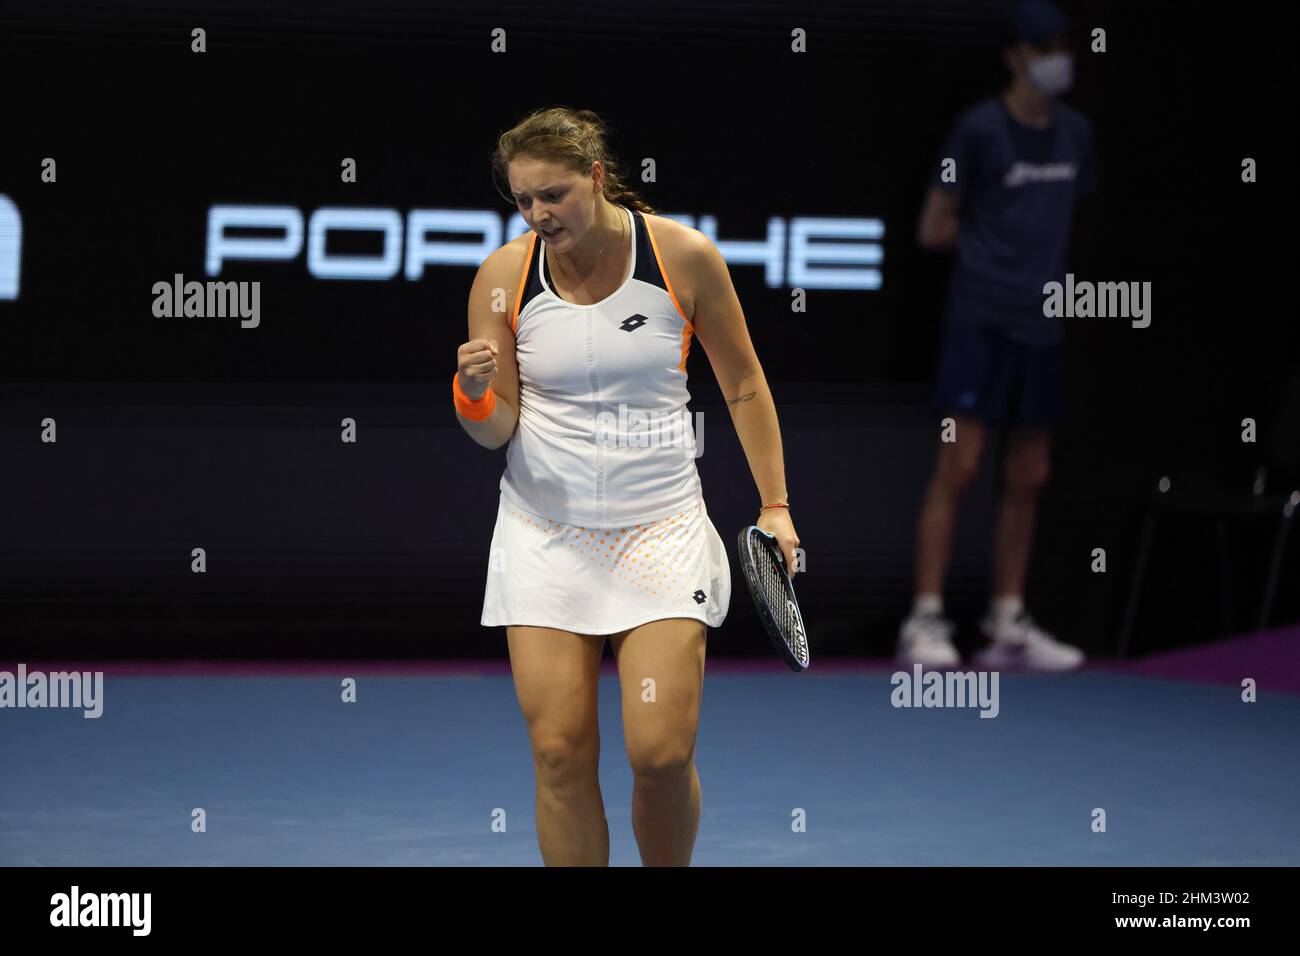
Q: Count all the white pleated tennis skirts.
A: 1